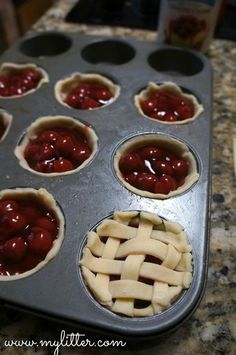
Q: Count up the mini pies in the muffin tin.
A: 8